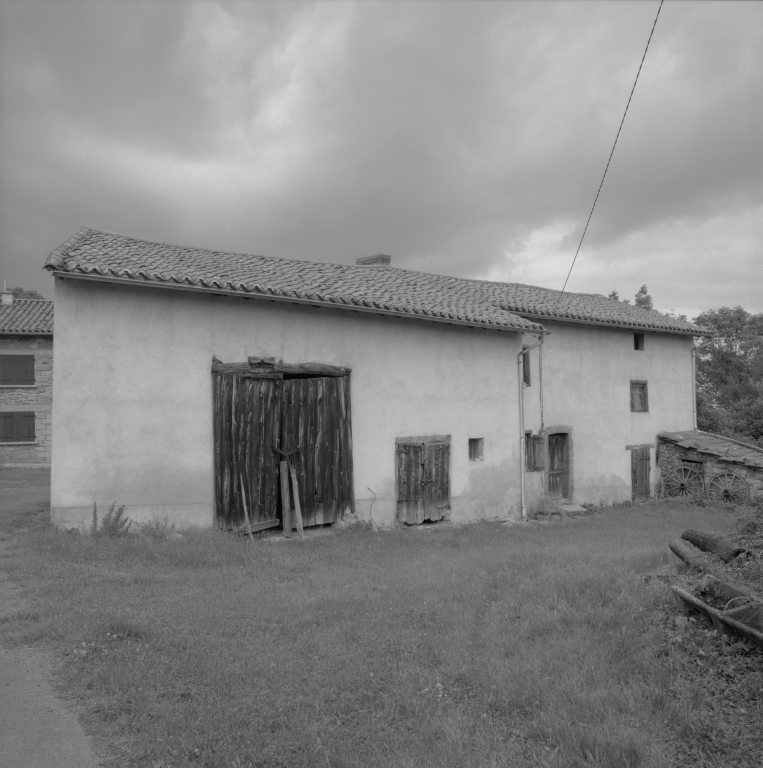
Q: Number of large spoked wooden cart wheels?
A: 2